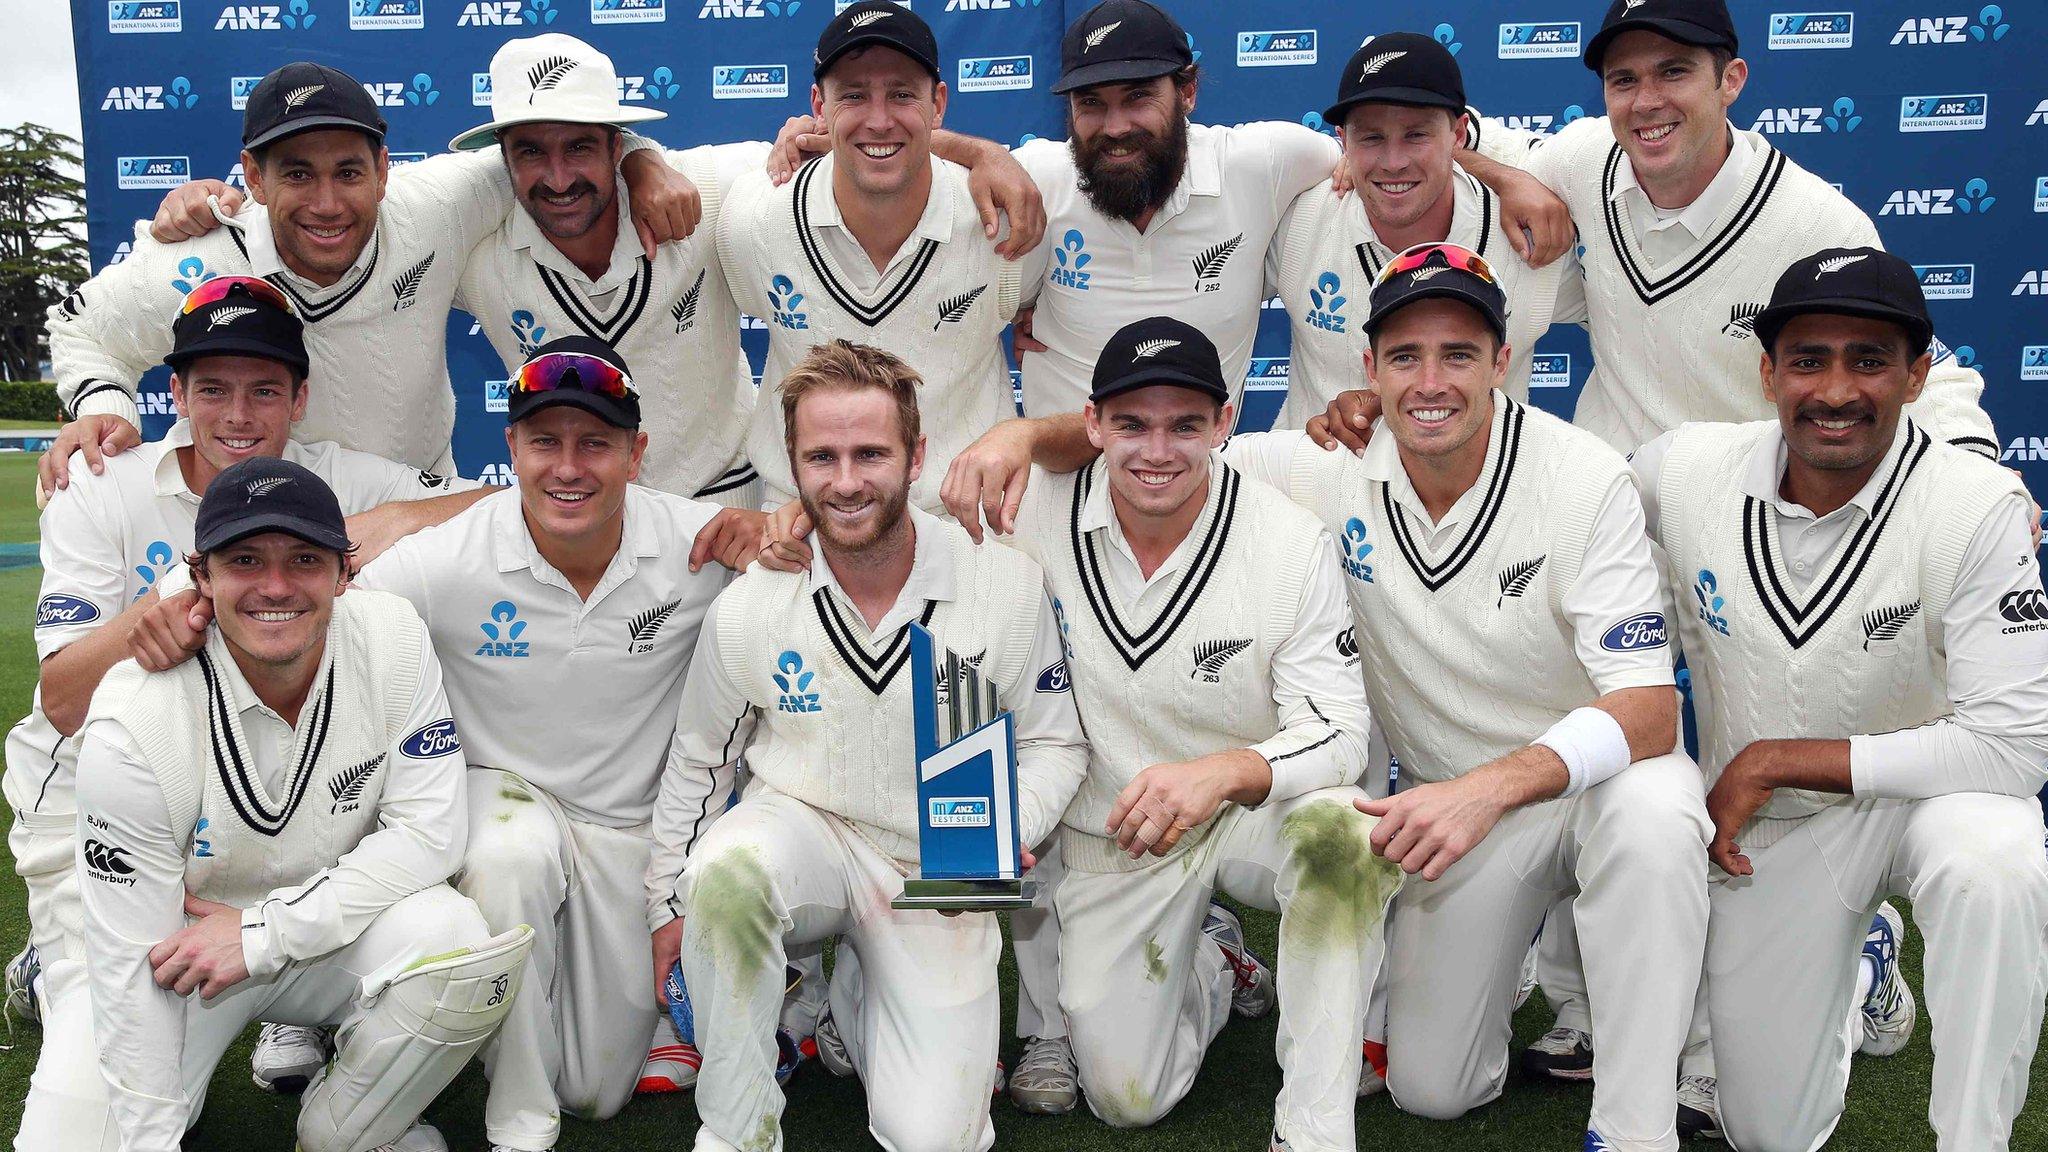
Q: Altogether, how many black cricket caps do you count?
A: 11